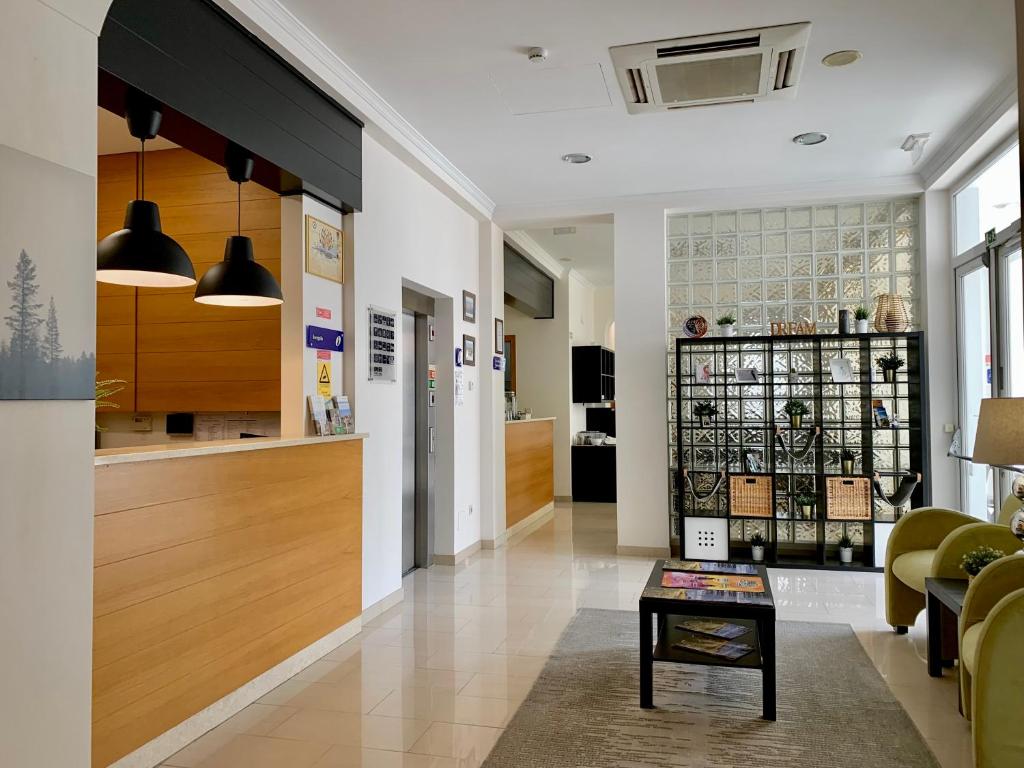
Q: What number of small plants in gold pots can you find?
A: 4